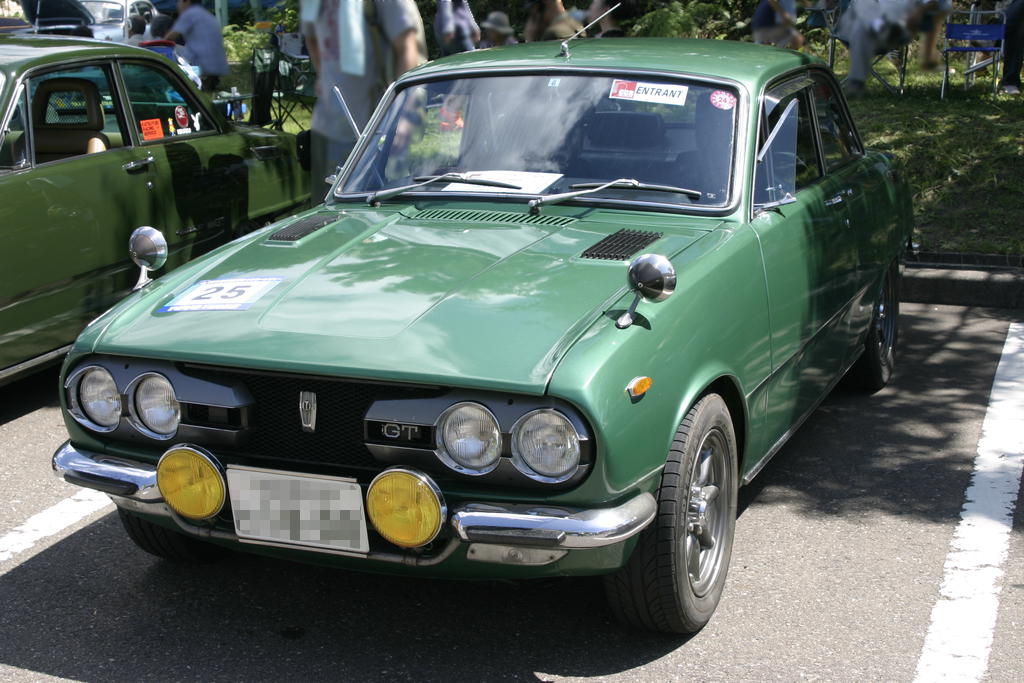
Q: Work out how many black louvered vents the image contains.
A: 2